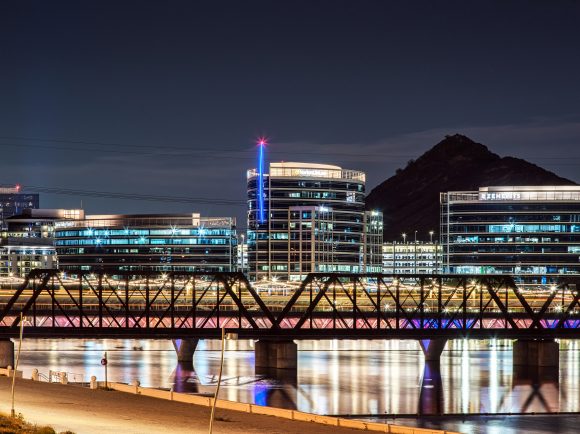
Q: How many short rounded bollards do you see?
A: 5